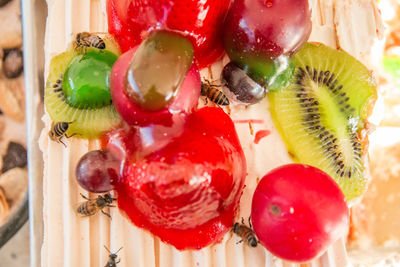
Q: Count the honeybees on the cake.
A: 6